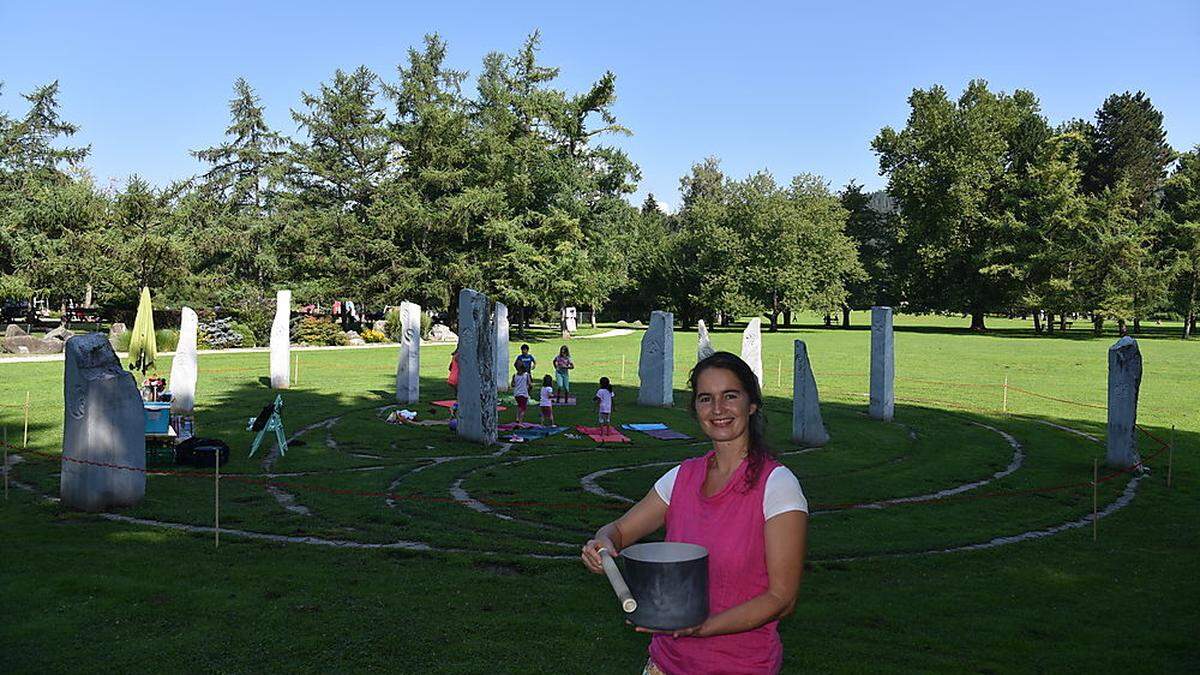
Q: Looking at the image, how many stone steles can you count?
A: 12